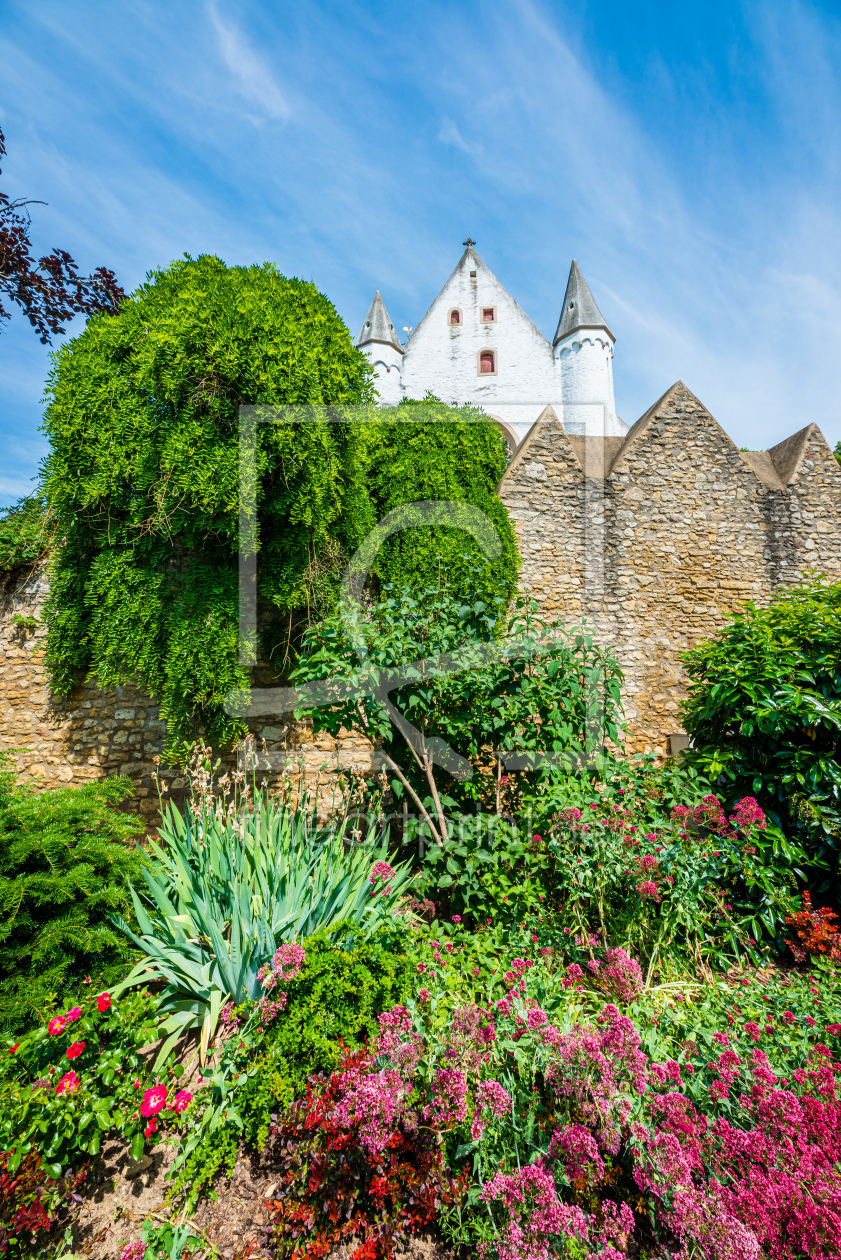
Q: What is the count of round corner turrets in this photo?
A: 2